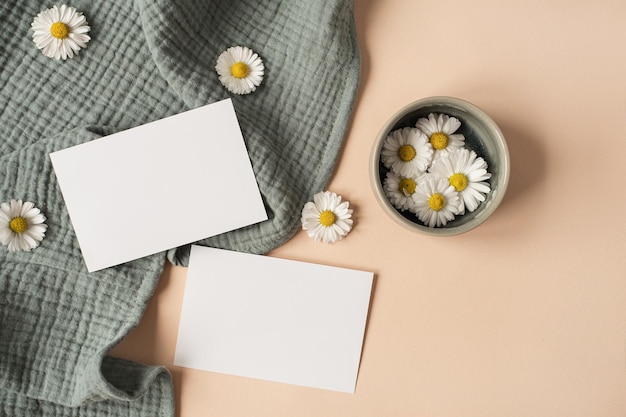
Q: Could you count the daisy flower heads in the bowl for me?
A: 5